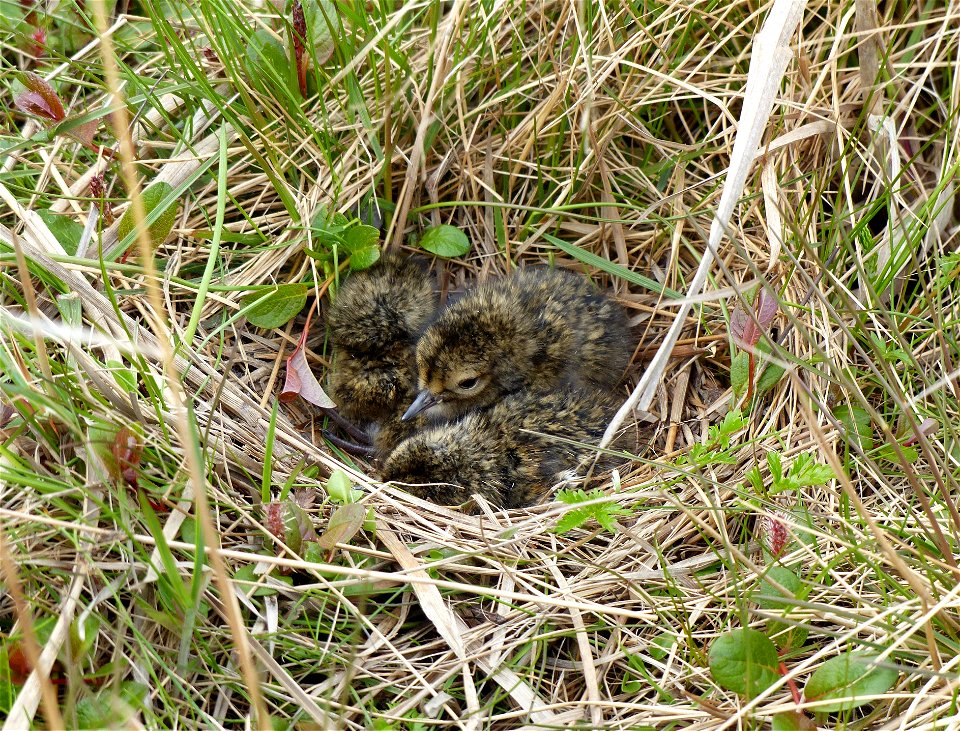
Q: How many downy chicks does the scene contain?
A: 3